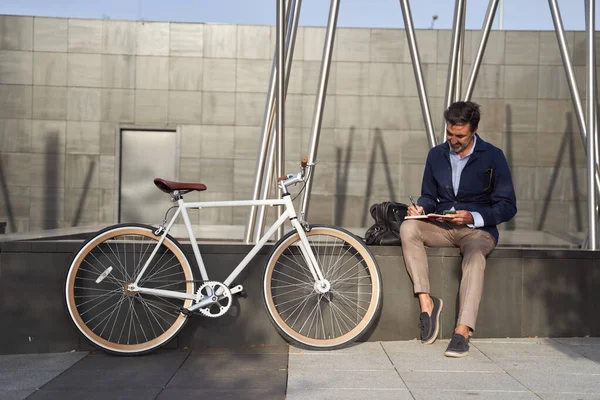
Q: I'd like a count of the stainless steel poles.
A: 11